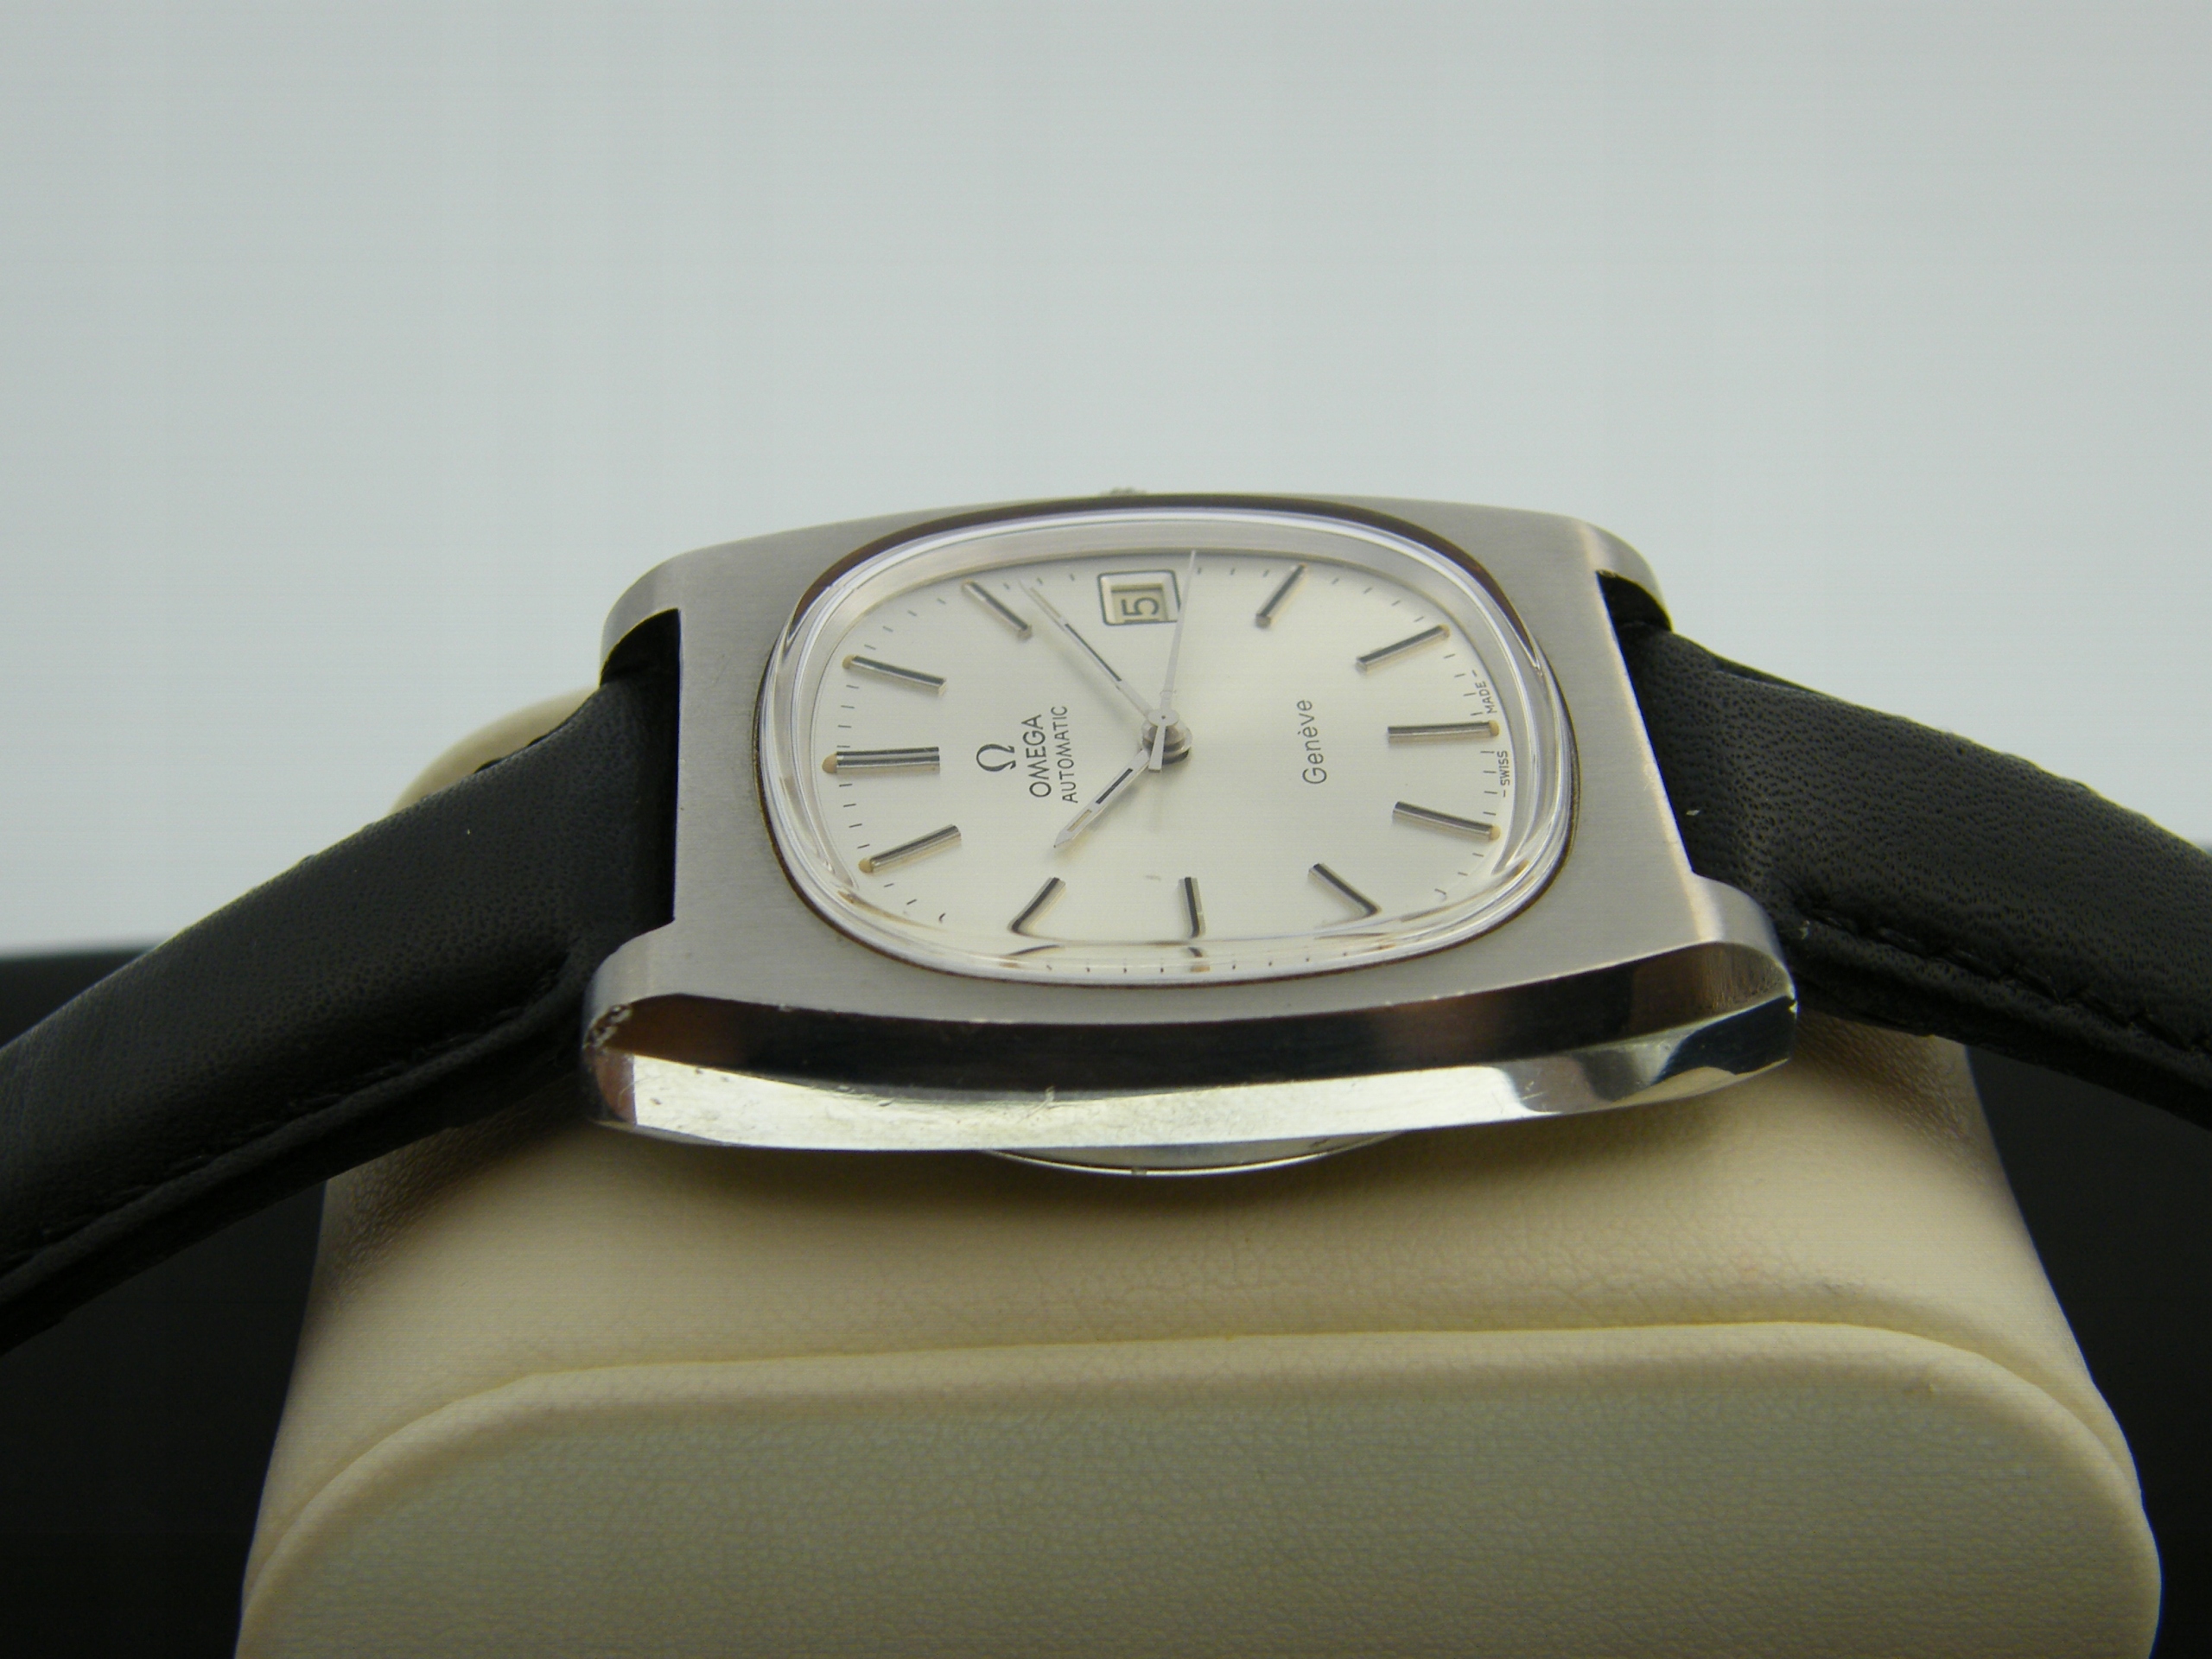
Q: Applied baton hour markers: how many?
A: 11